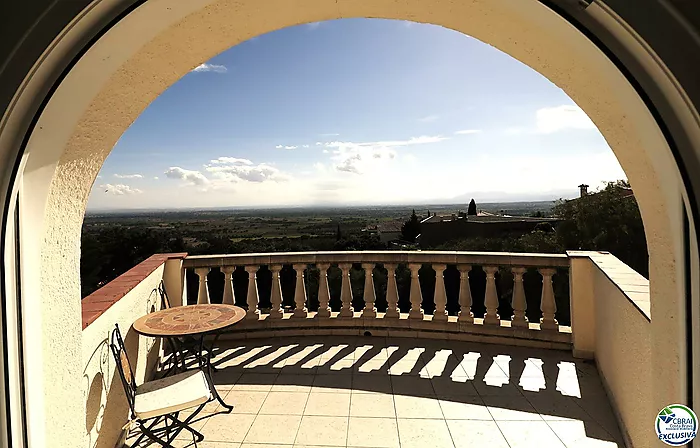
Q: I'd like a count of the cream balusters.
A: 15